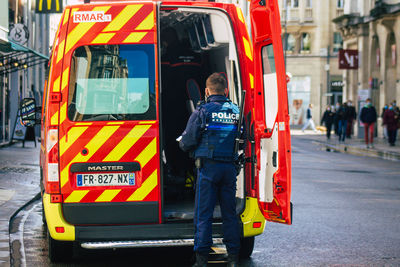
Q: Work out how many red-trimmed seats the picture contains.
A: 2